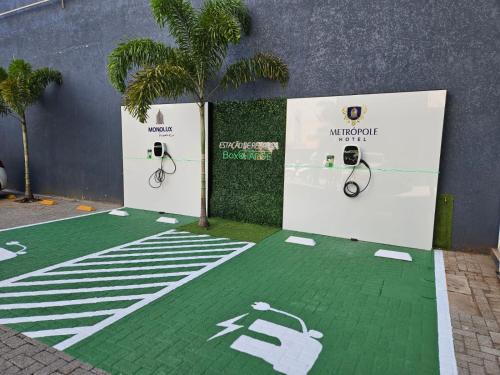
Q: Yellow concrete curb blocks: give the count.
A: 3